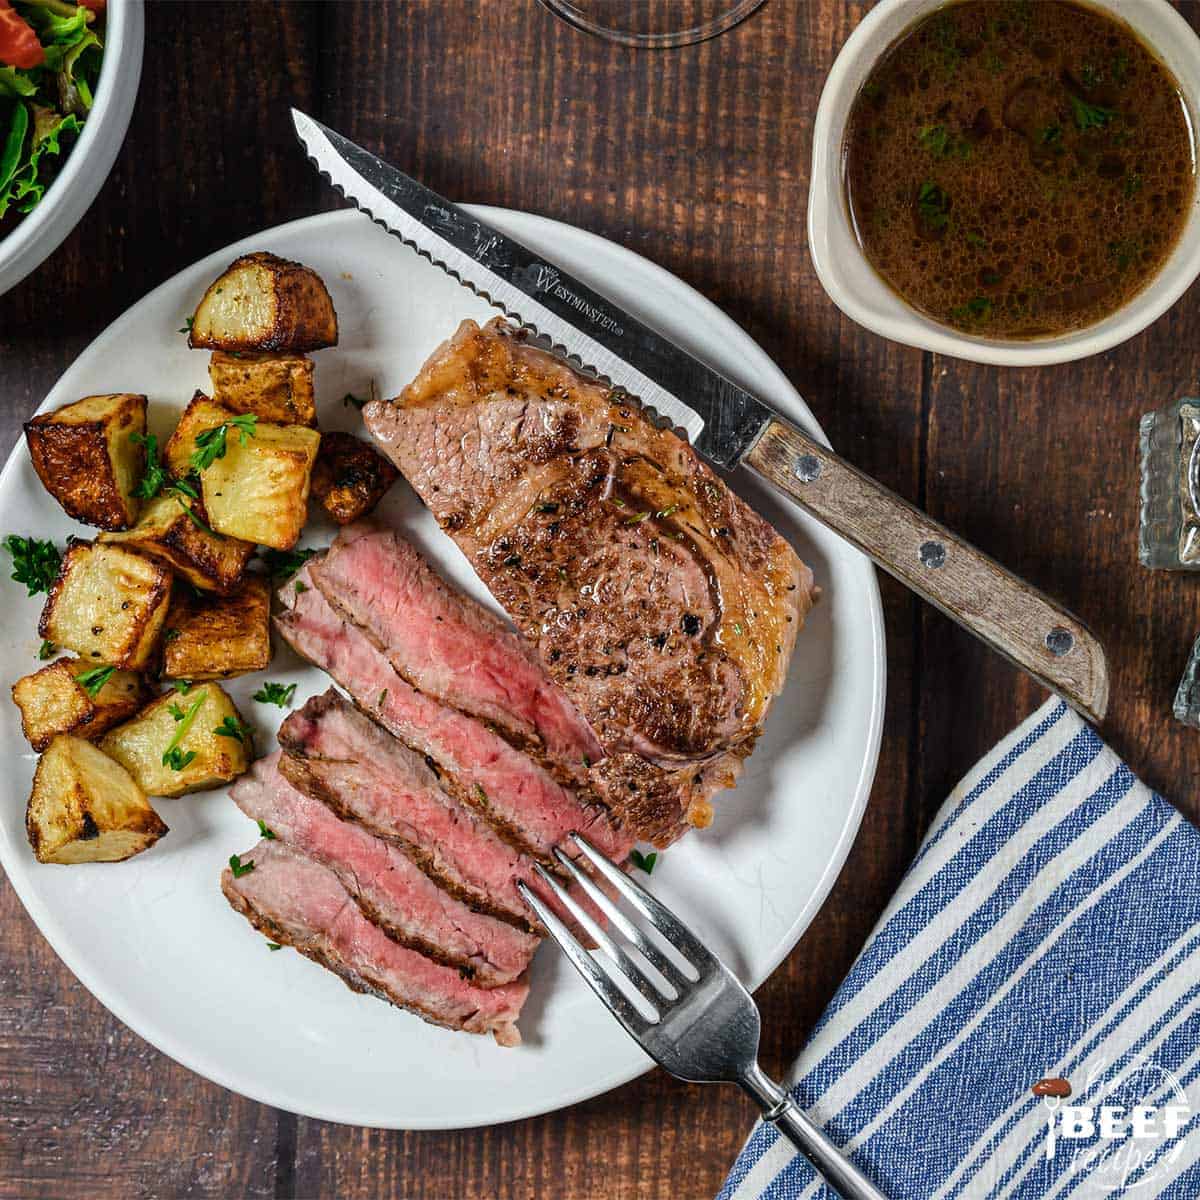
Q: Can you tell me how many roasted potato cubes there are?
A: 12